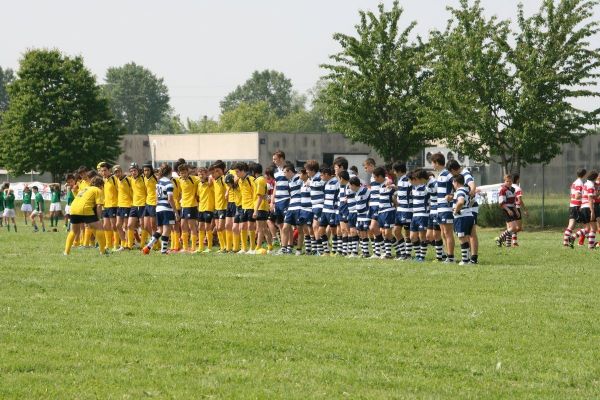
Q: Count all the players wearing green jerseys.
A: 6